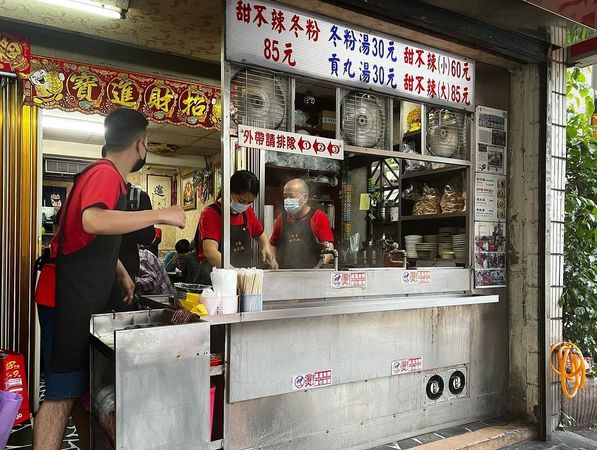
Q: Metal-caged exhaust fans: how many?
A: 3